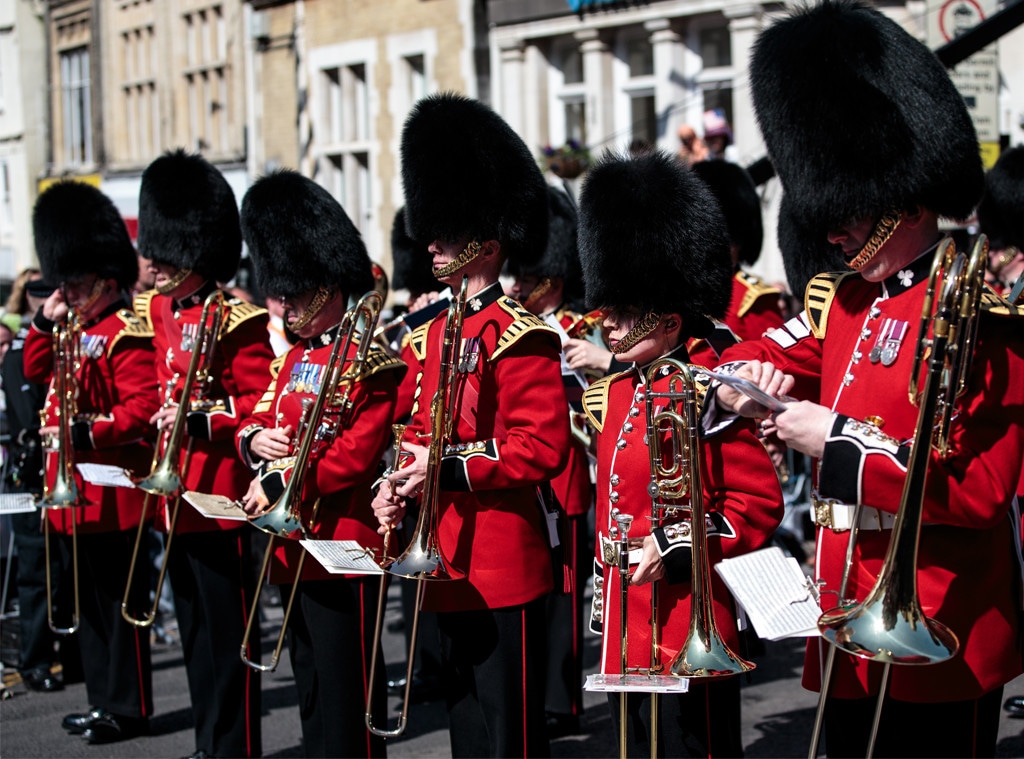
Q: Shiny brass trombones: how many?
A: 6